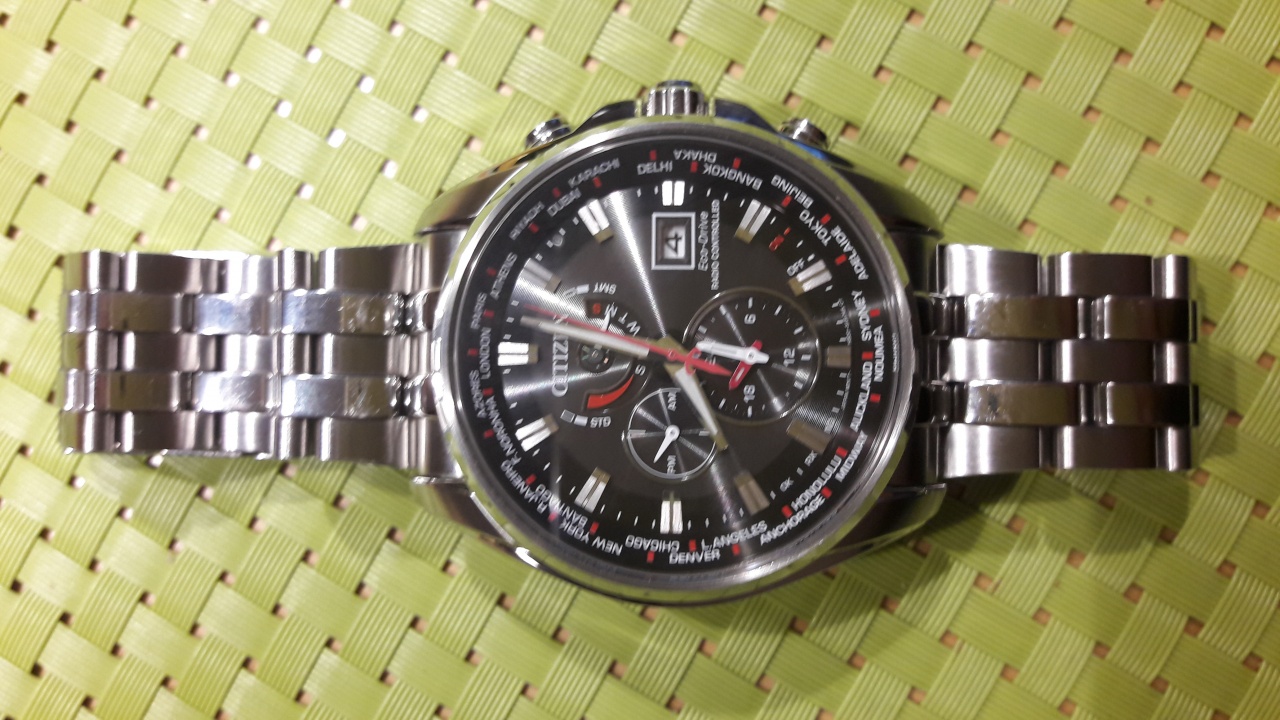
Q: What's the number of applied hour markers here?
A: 12